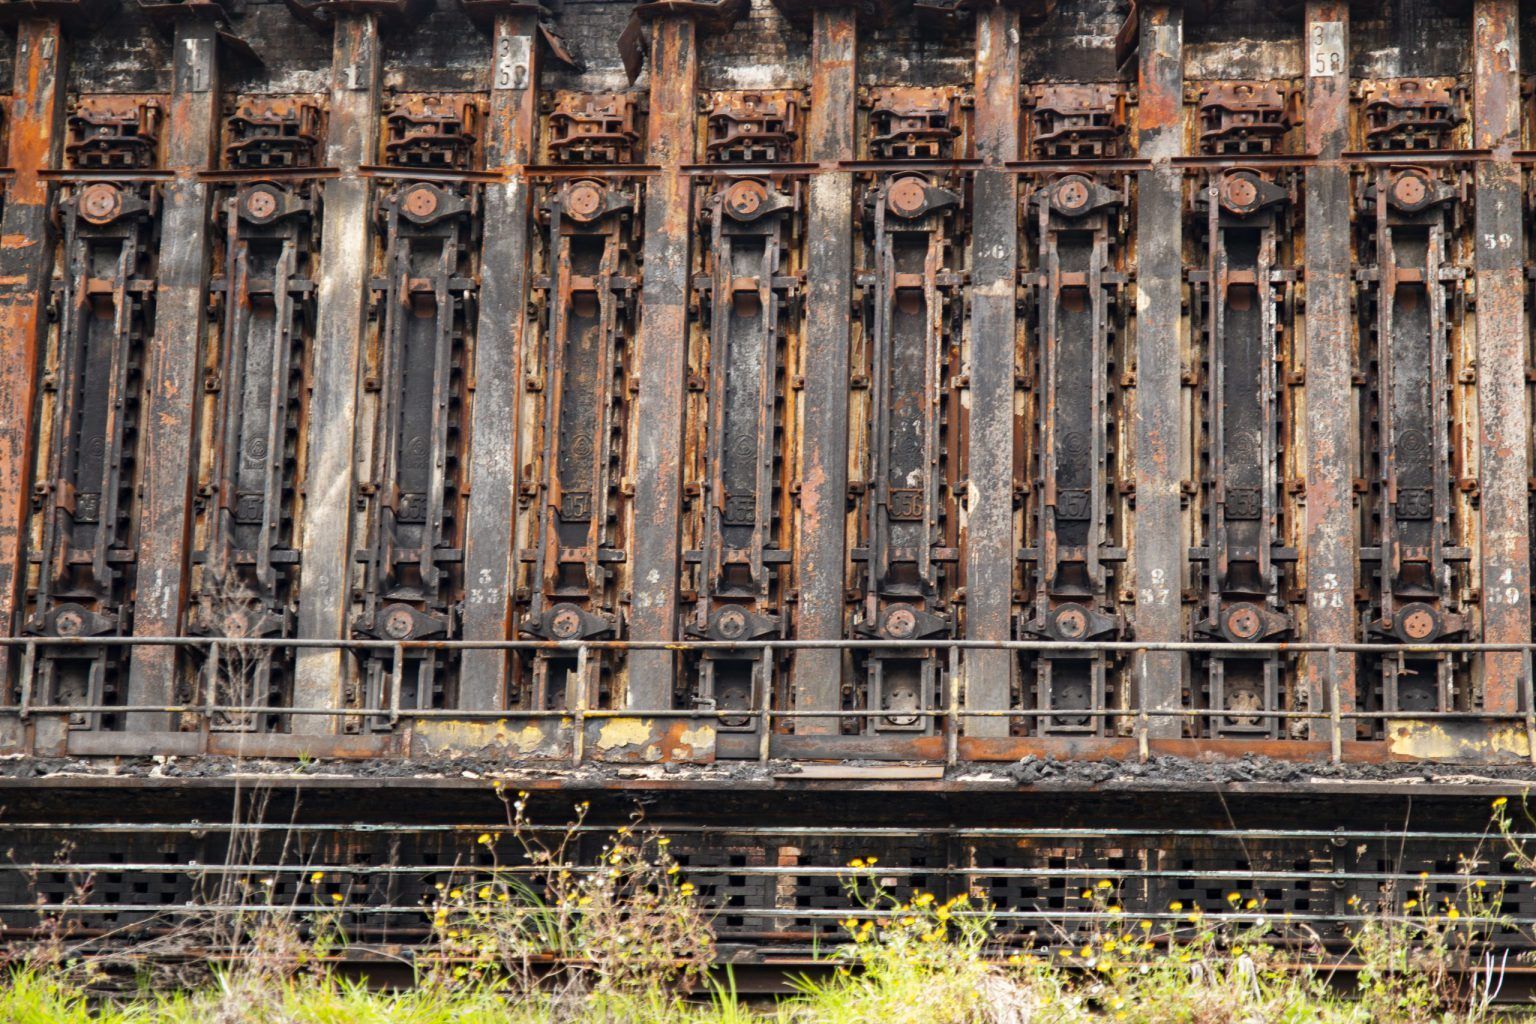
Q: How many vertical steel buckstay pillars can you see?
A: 10